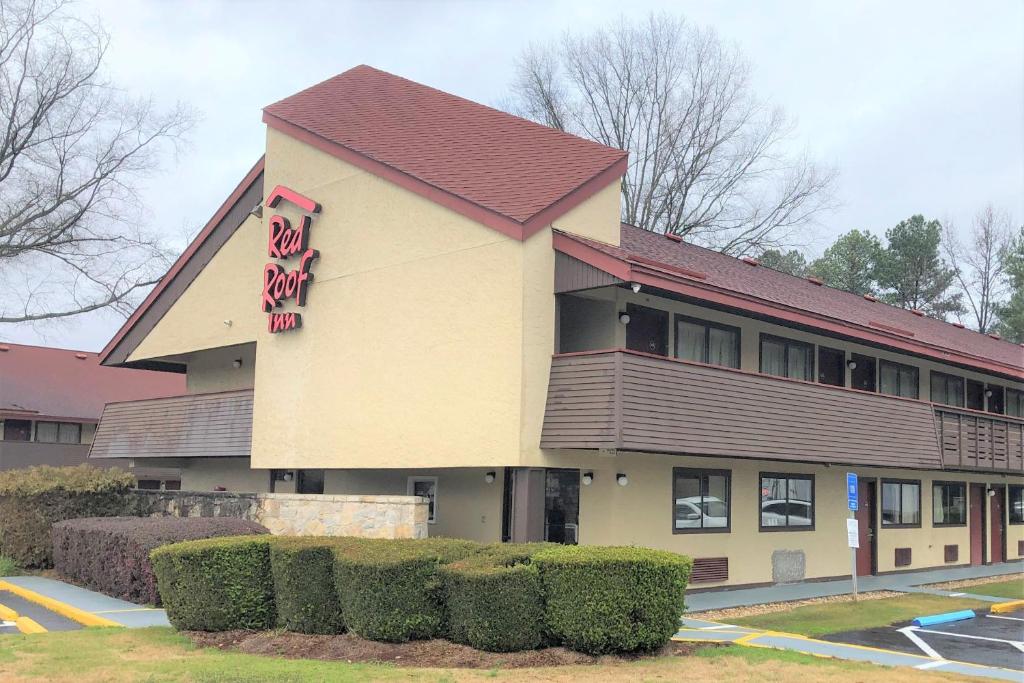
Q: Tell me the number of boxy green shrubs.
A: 5